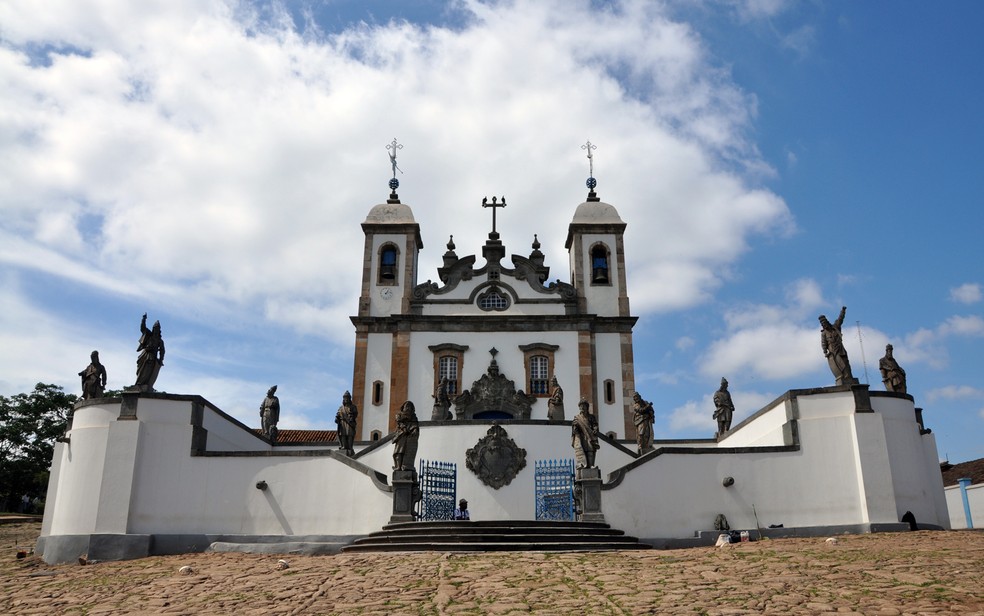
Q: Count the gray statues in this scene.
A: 12